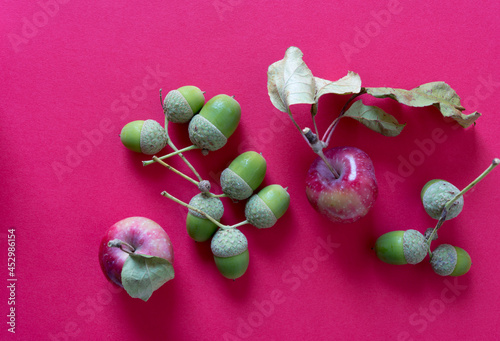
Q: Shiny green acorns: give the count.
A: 10